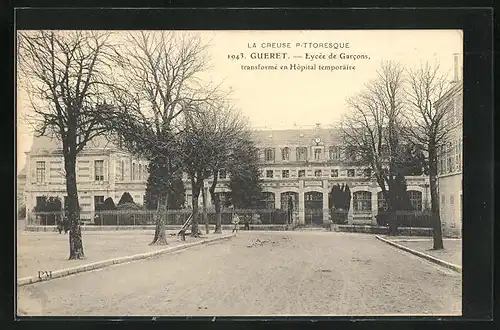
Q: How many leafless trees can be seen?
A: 6